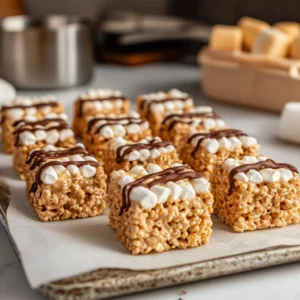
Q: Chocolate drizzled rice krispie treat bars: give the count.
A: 11